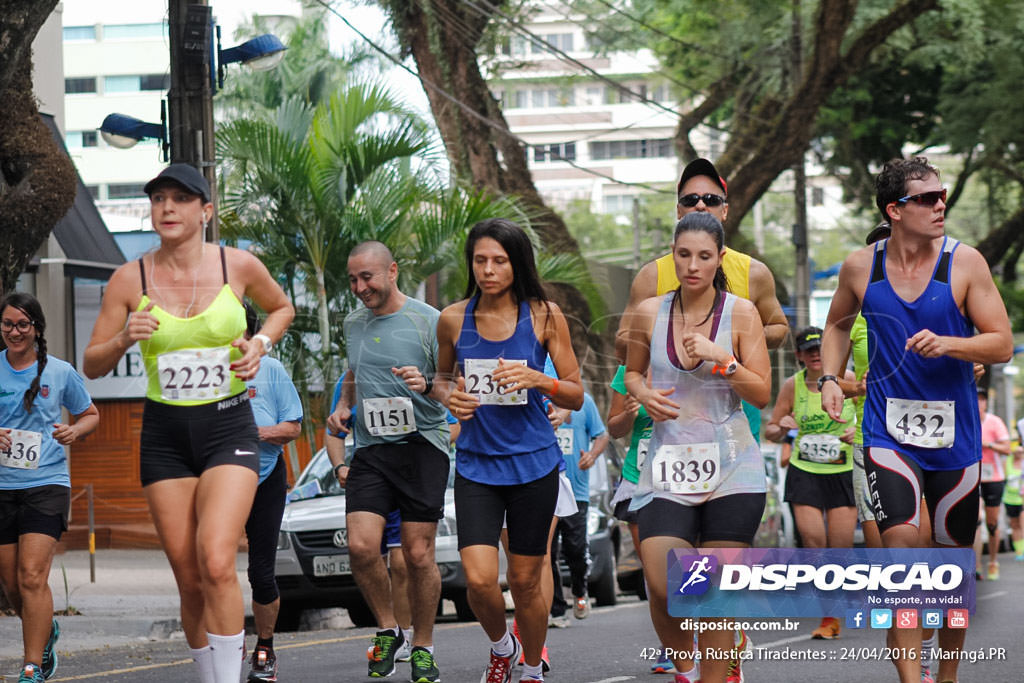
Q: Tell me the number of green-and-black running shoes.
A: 2